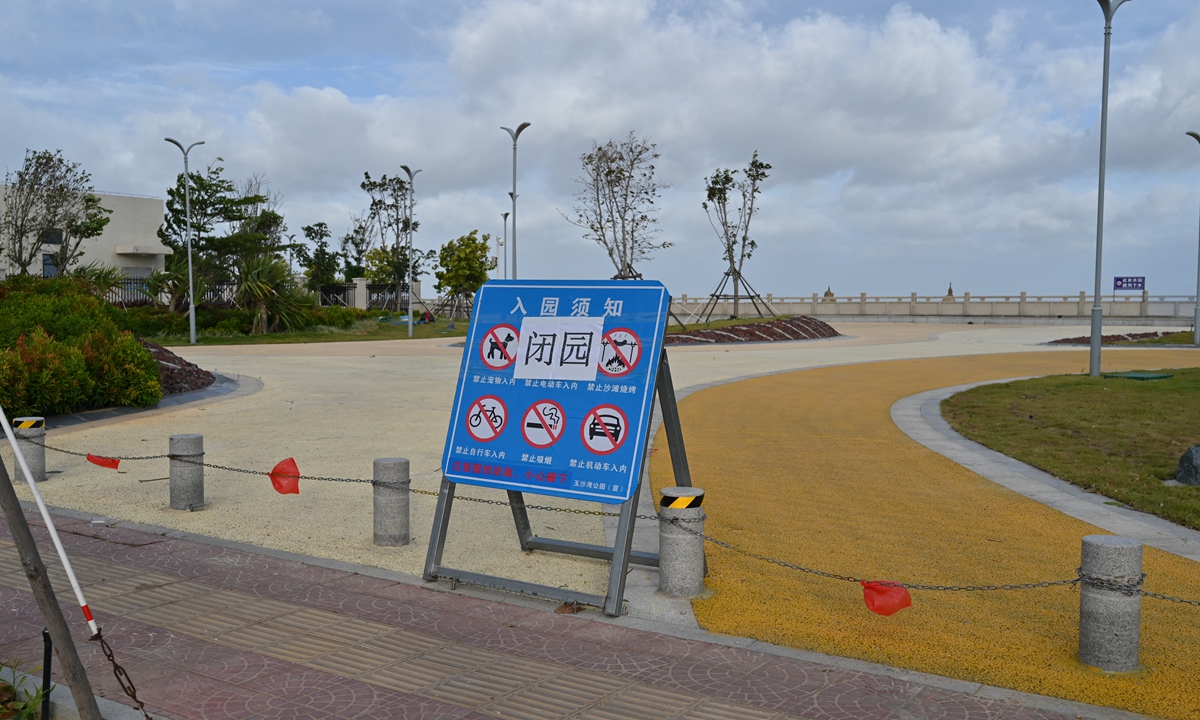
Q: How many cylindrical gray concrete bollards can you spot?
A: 5